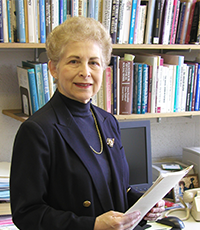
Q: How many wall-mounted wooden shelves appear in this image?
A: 2